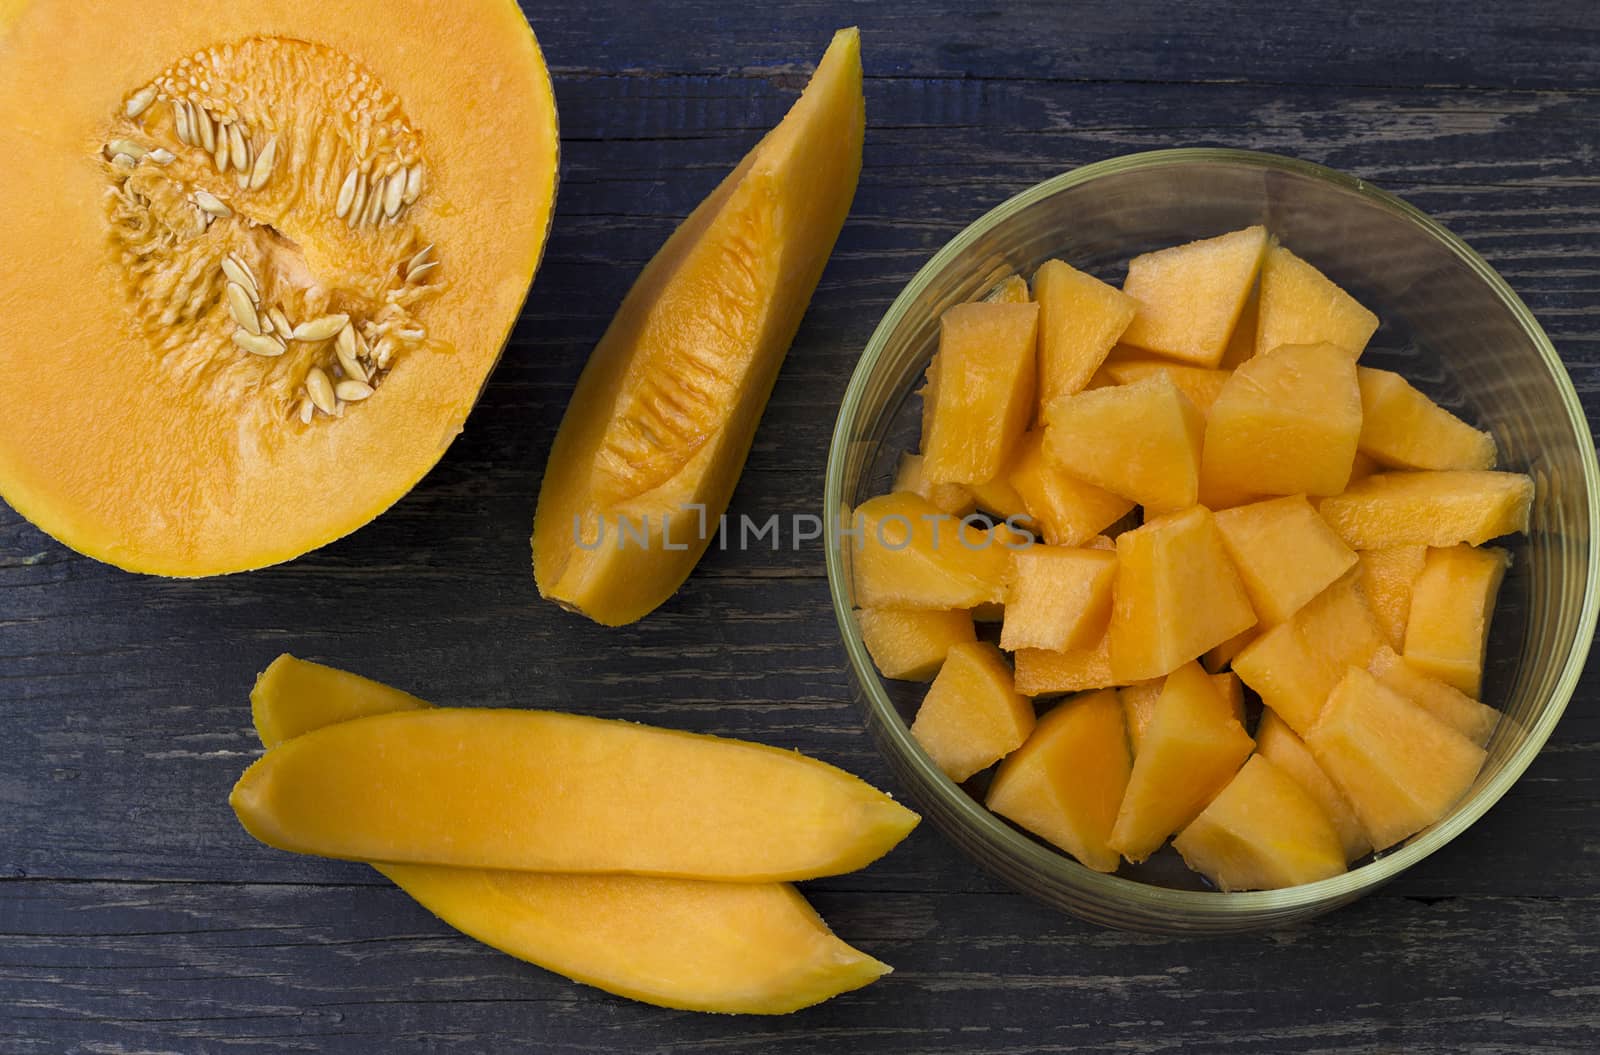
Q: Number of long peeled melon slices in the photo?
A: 3